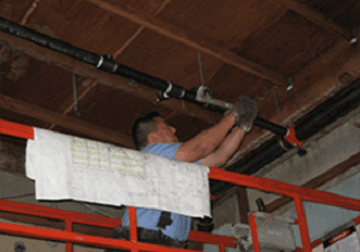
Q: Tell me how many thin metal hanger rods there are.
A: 3